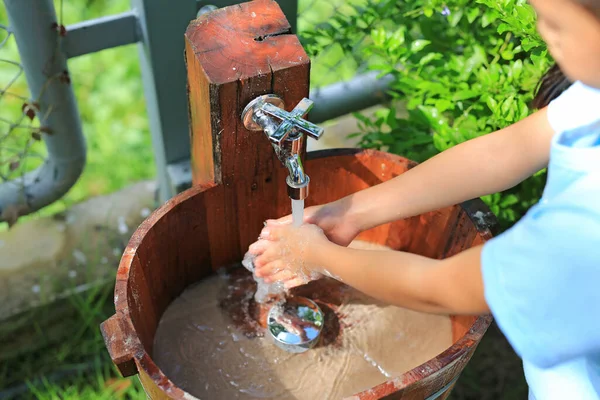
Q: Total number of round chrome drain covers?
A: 1